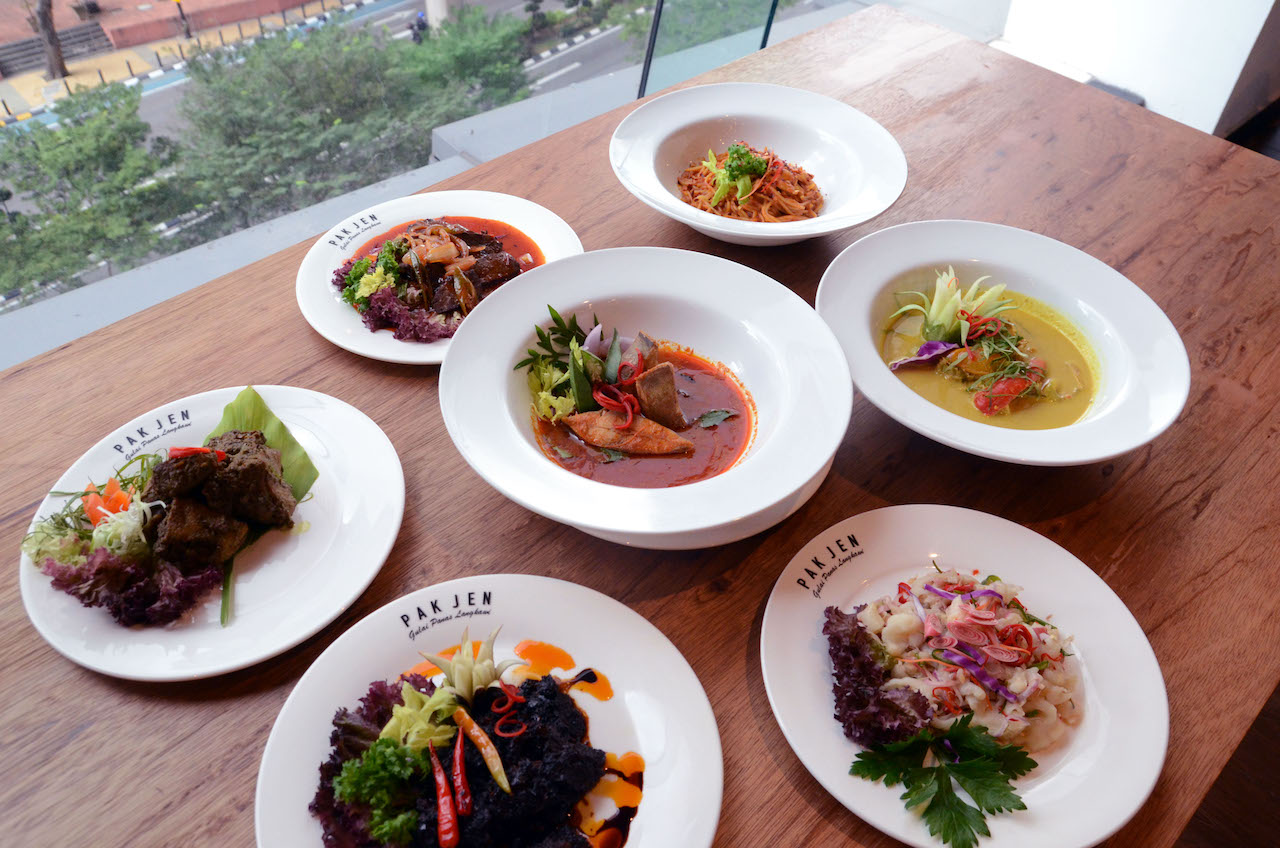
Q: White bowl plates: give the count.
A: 3